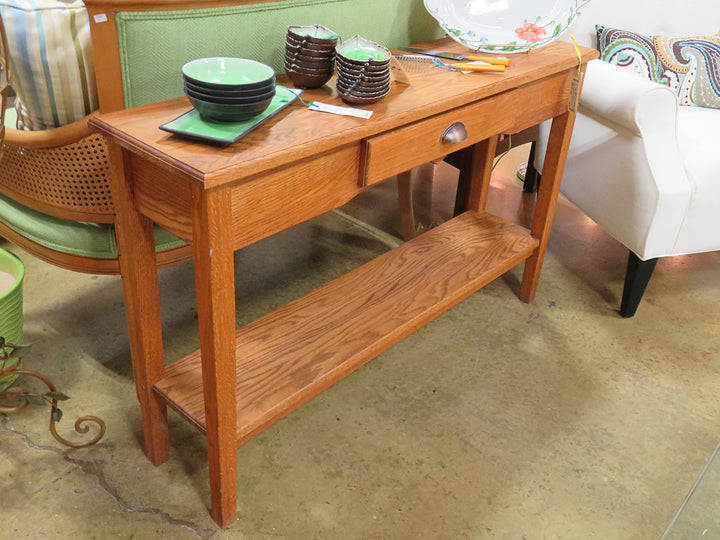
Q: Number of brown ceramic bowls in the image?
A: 15